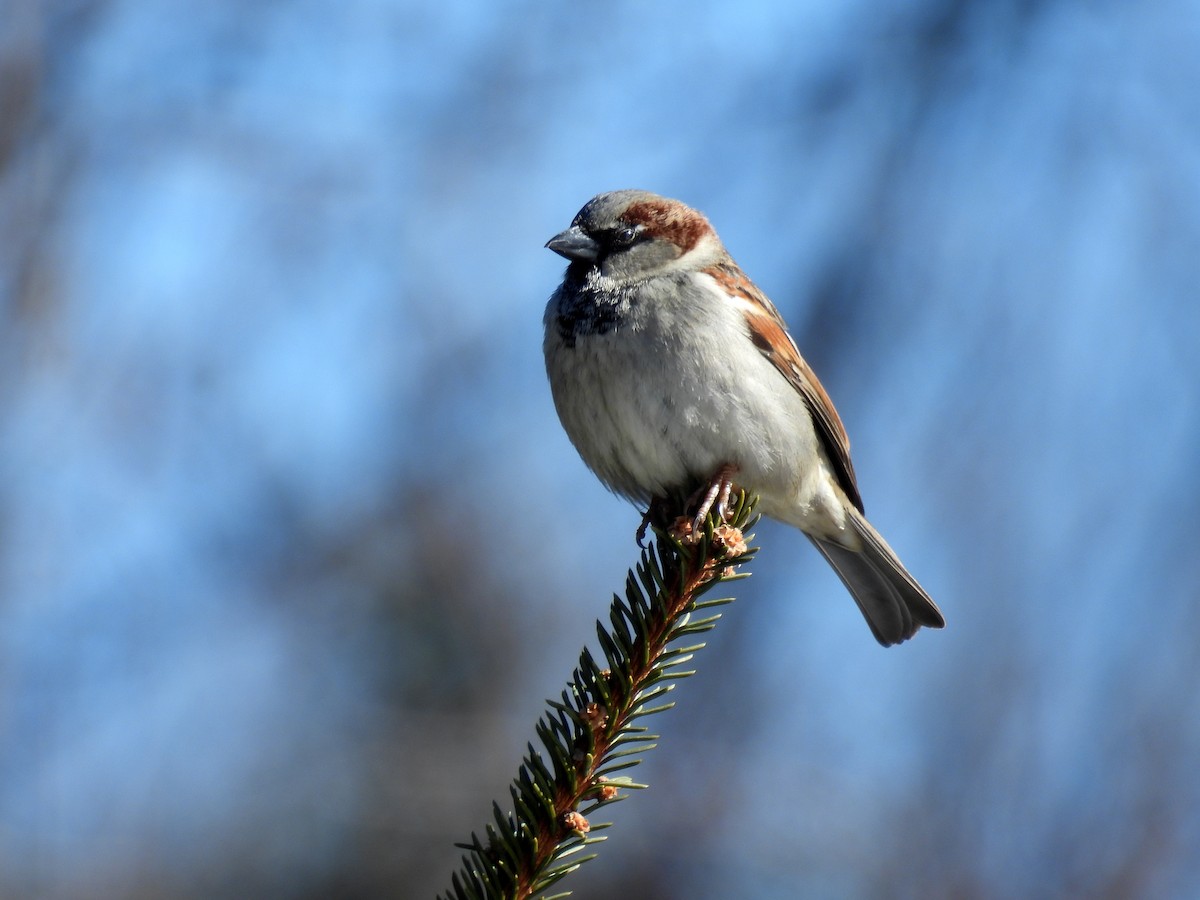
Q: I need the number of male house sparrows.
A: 1